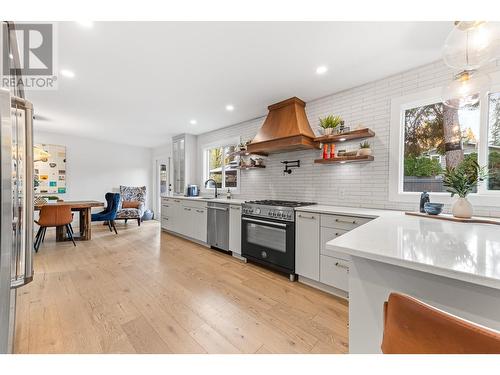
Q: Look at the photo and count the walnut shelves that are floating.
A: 4